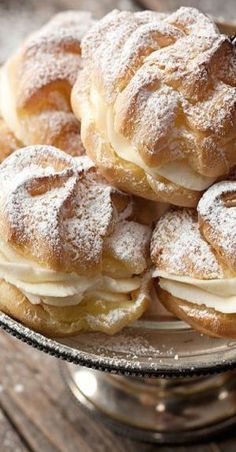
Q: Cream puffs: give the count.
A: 4